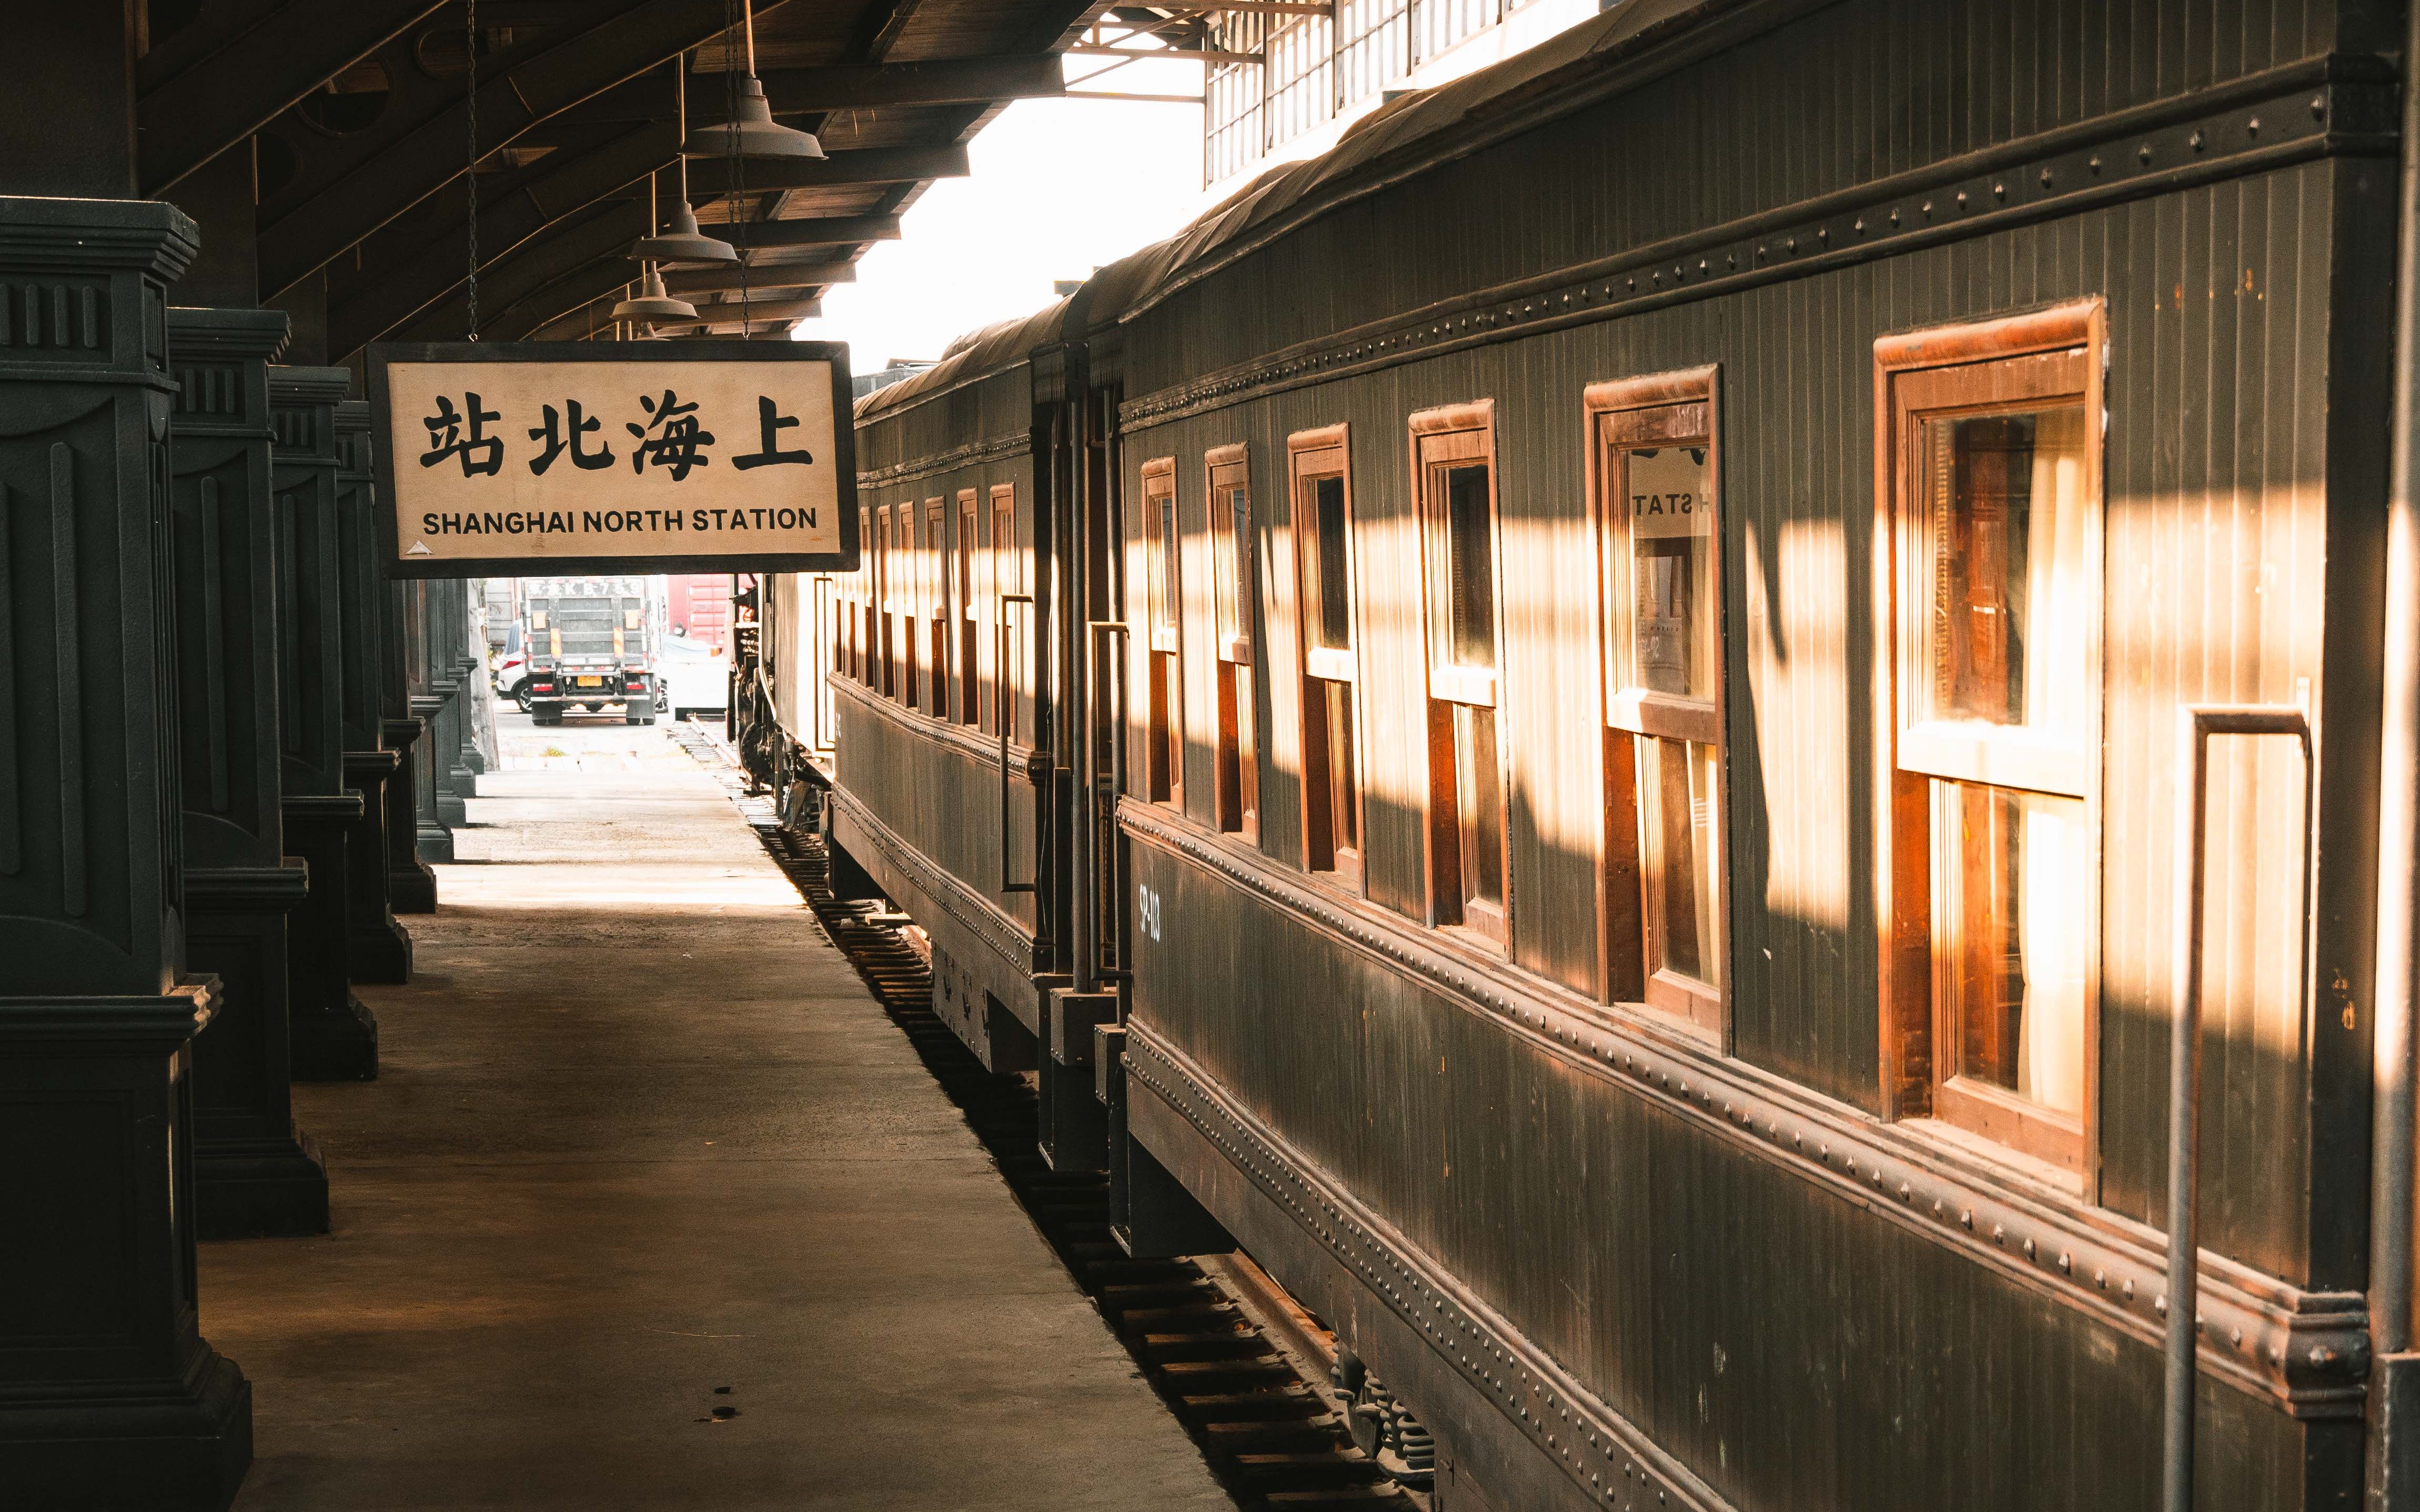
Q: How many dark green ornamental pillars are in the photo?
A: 9